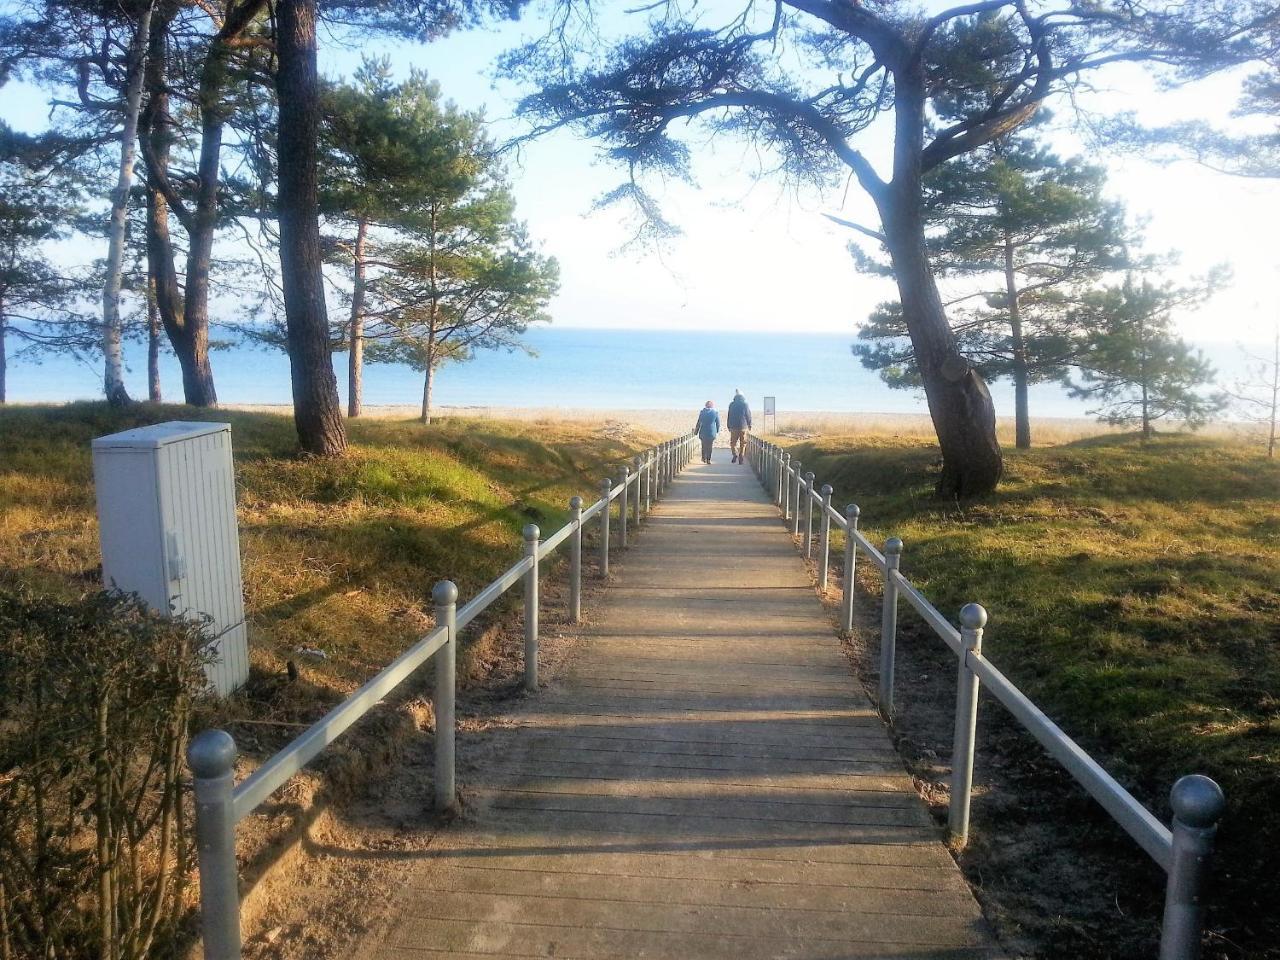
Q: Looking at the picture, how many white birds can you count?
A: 0